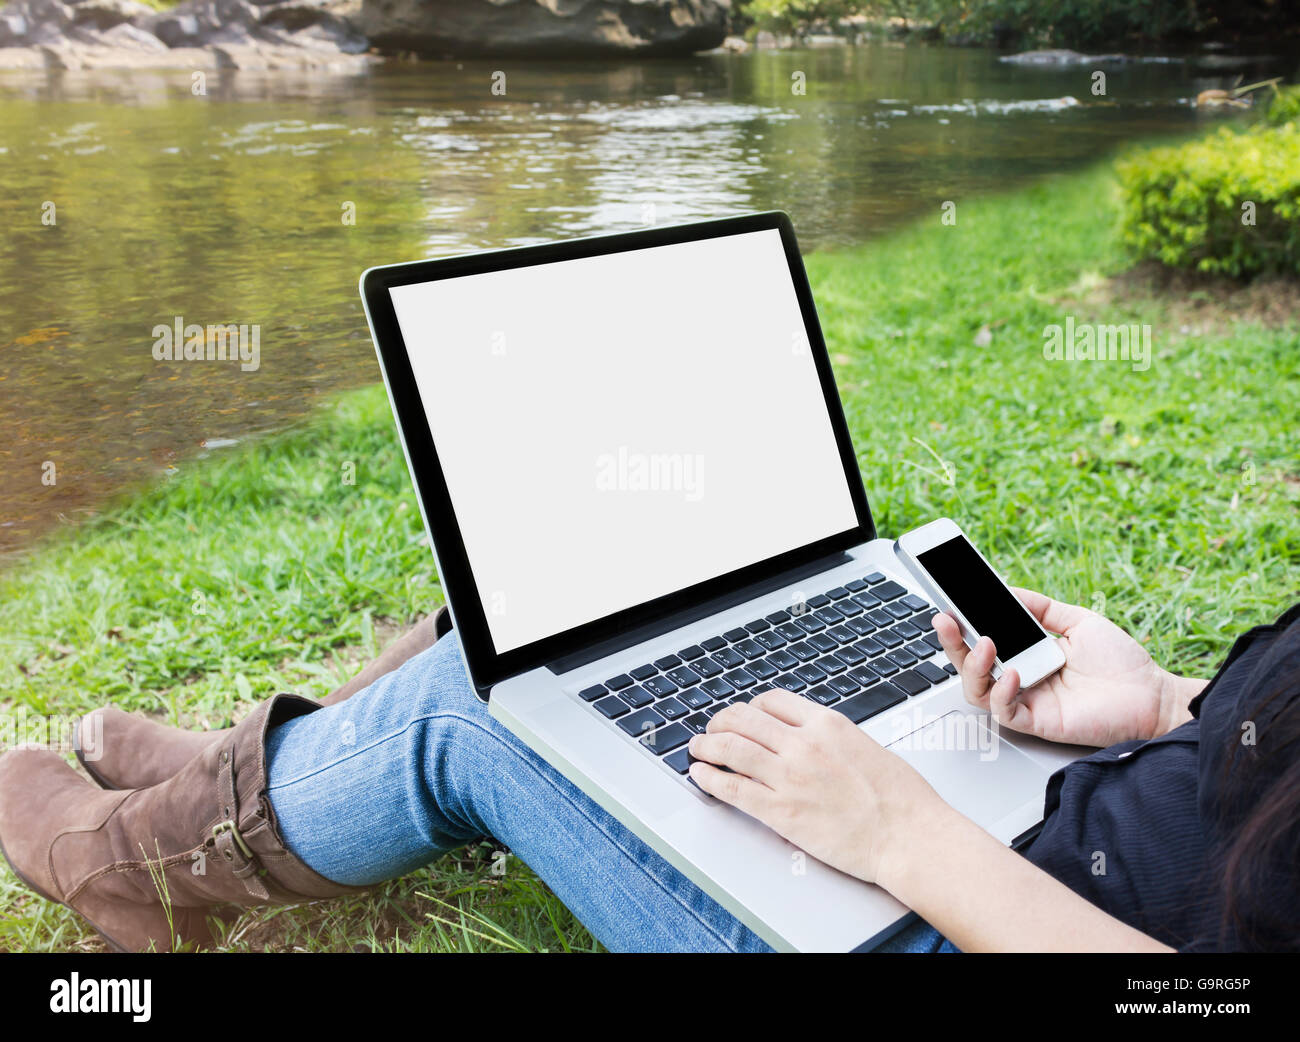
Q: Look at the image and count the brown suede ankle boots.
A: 2